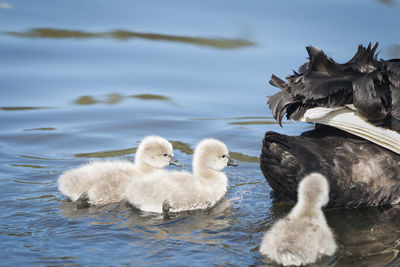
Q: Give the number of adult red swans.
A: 0